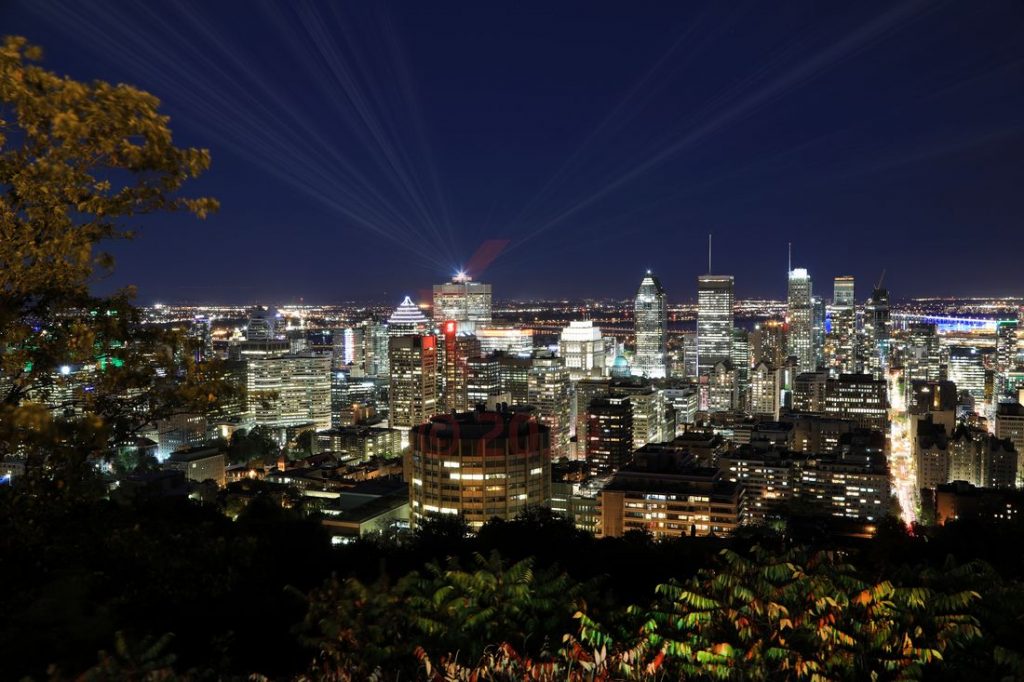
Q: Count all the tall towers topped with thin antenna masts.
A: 2